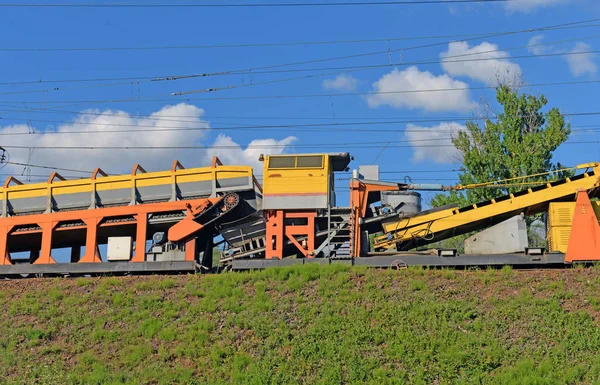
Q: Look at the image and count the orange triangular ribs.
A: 6